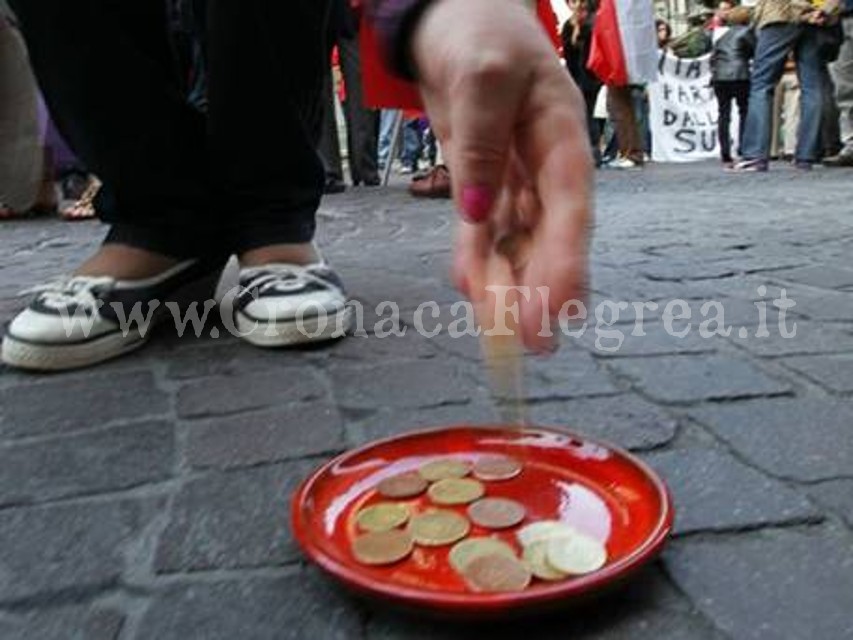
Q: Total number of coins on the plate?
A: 13